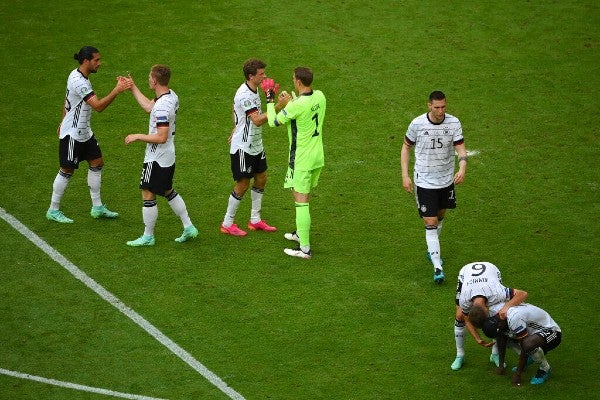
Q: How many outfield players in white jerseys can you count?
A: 6